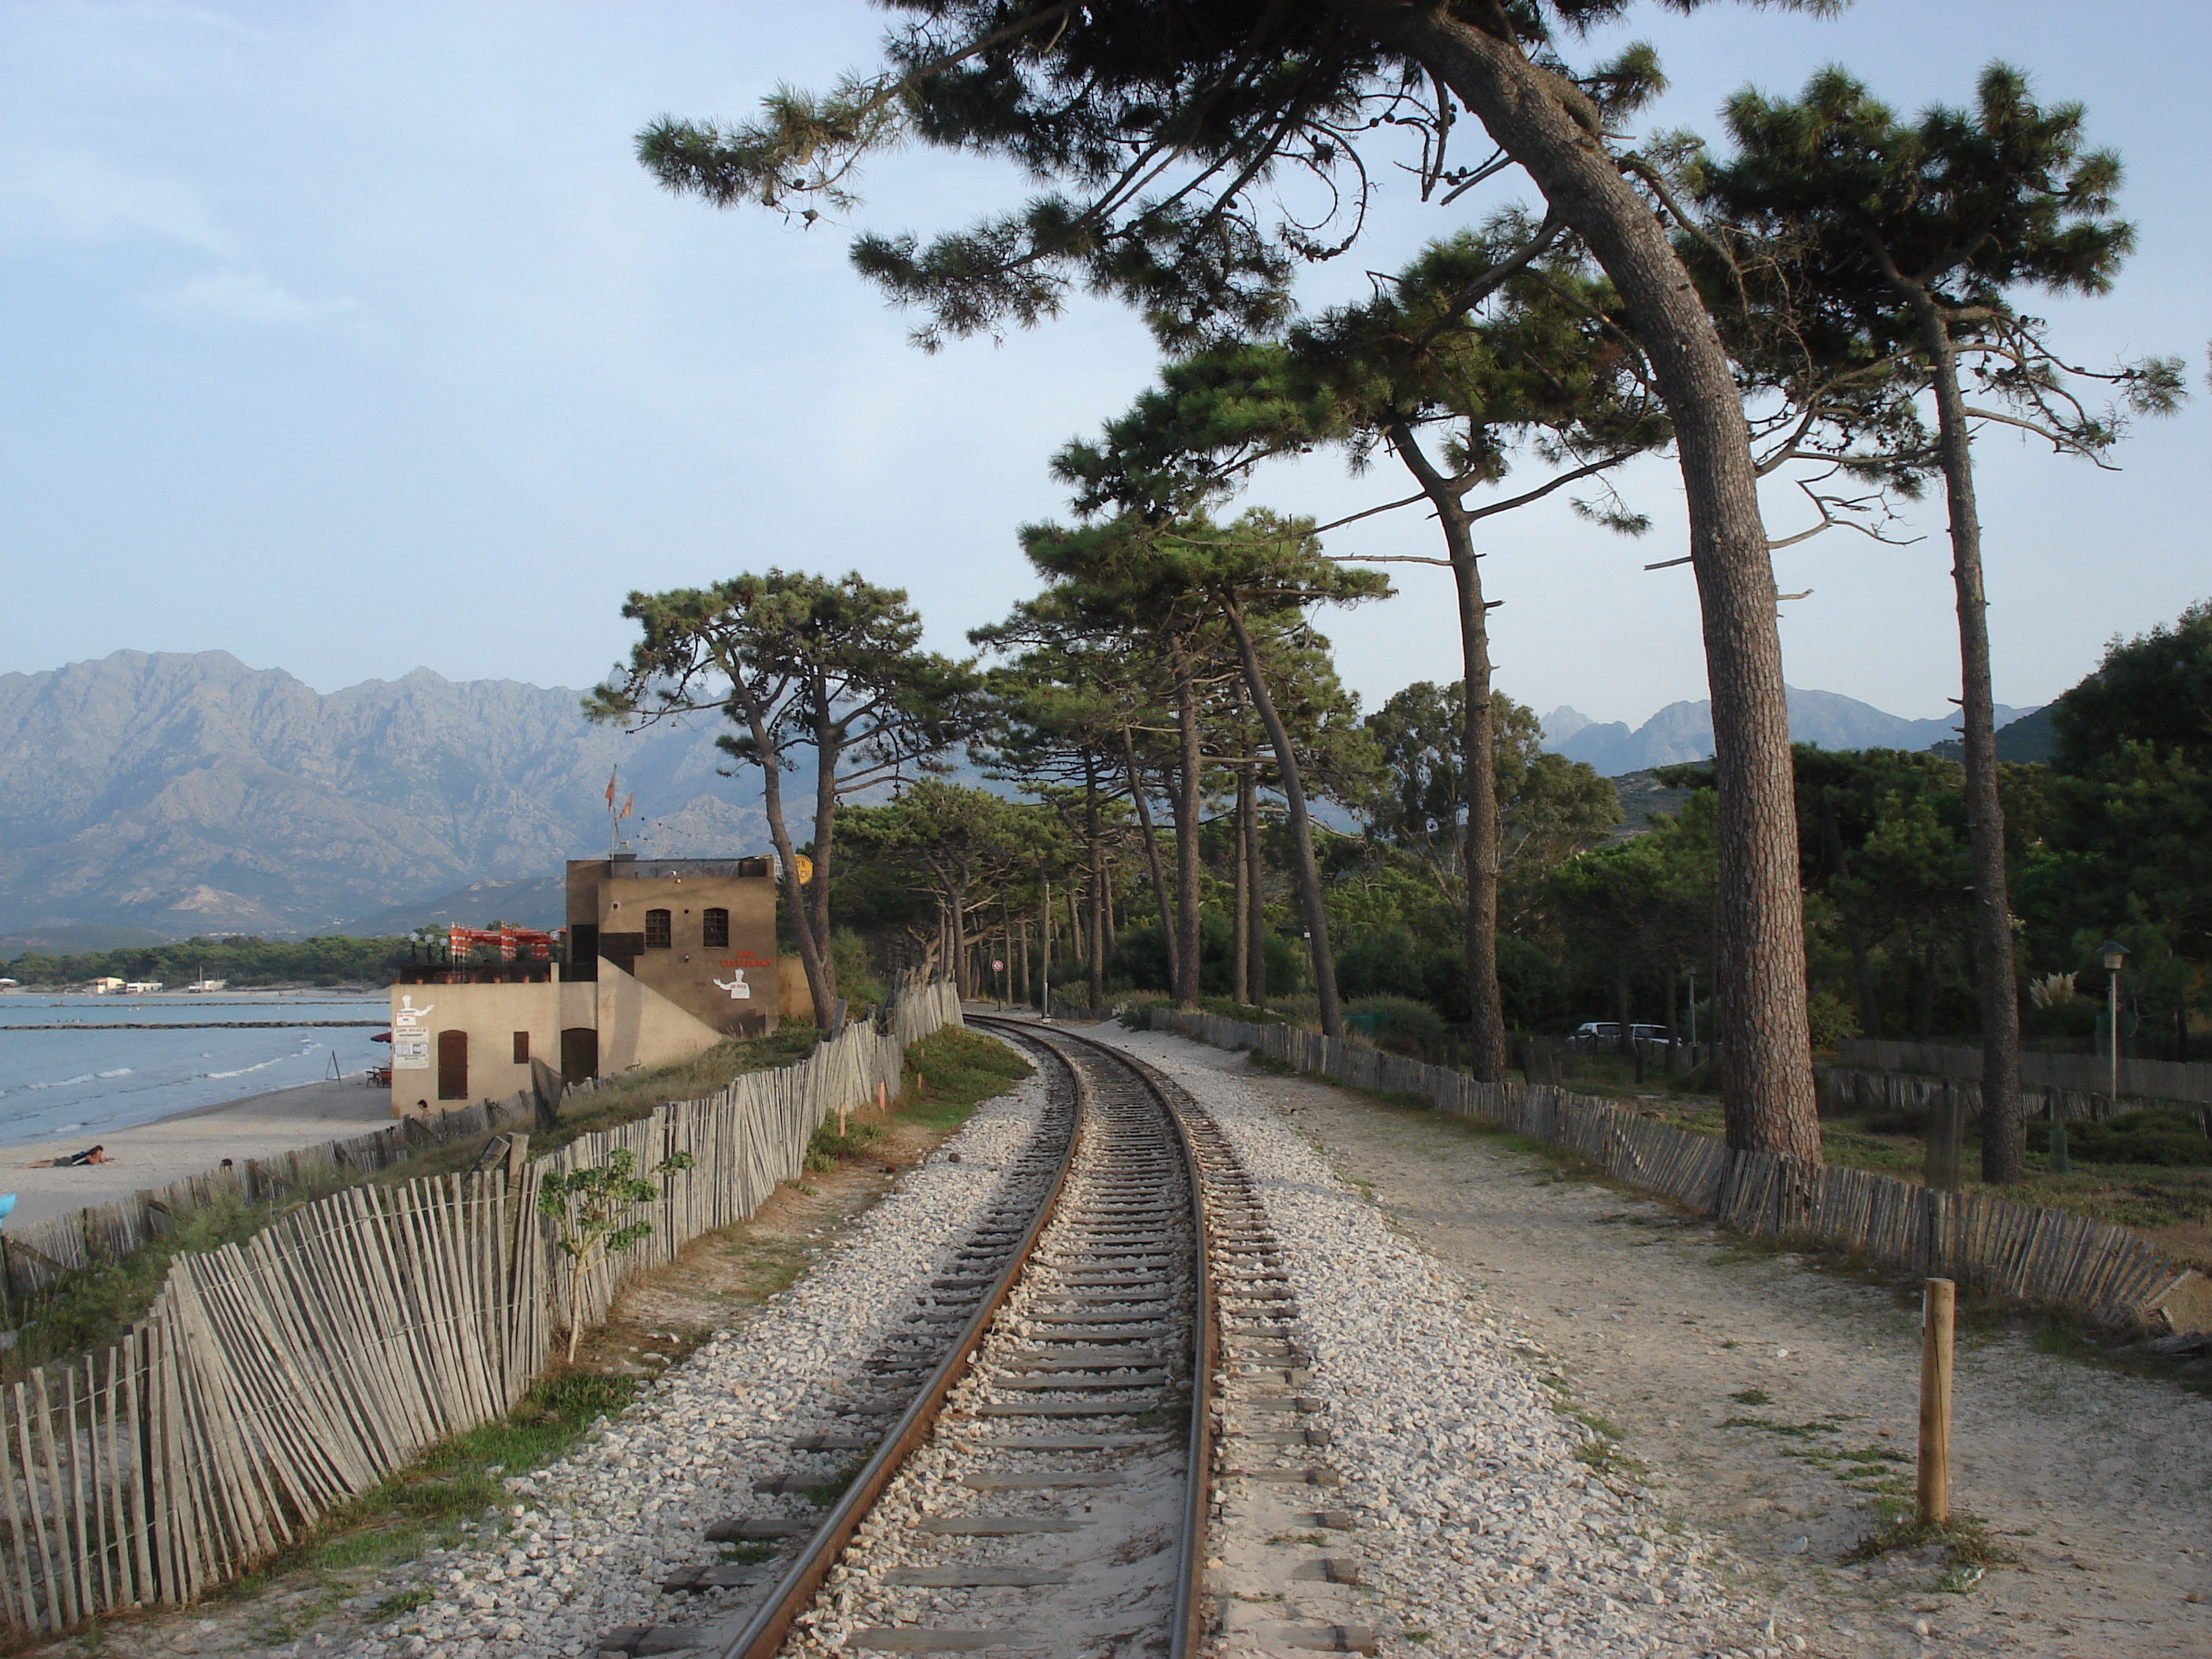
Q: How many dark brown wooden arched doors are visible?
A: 2